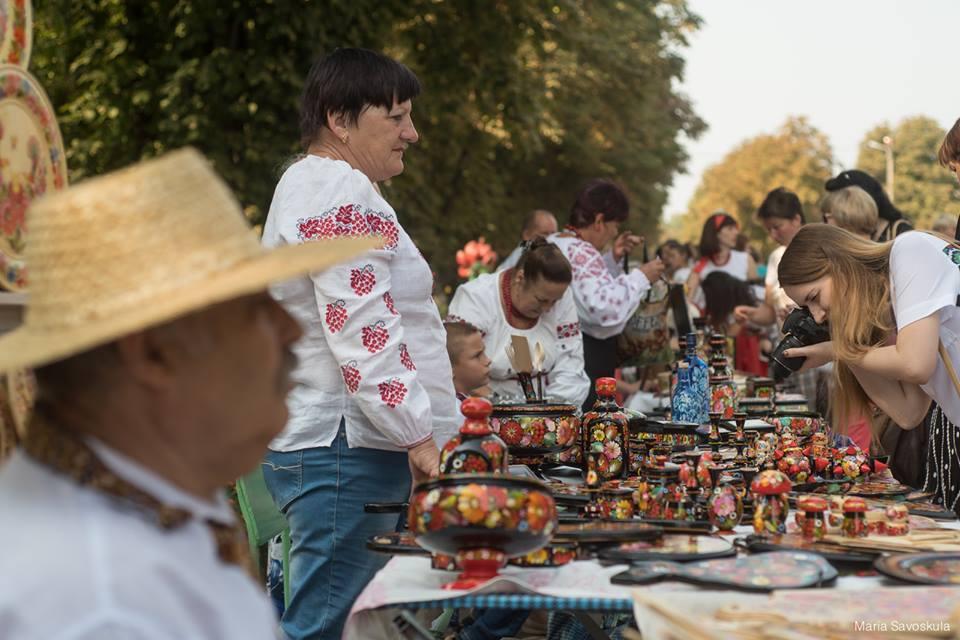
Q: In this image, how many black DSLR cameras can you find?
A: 1